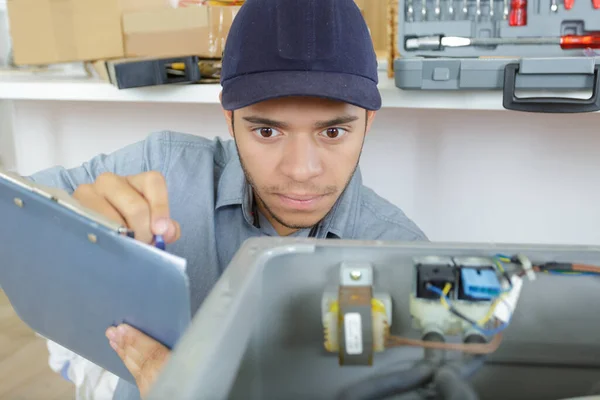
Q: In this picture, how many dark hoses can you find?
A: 2